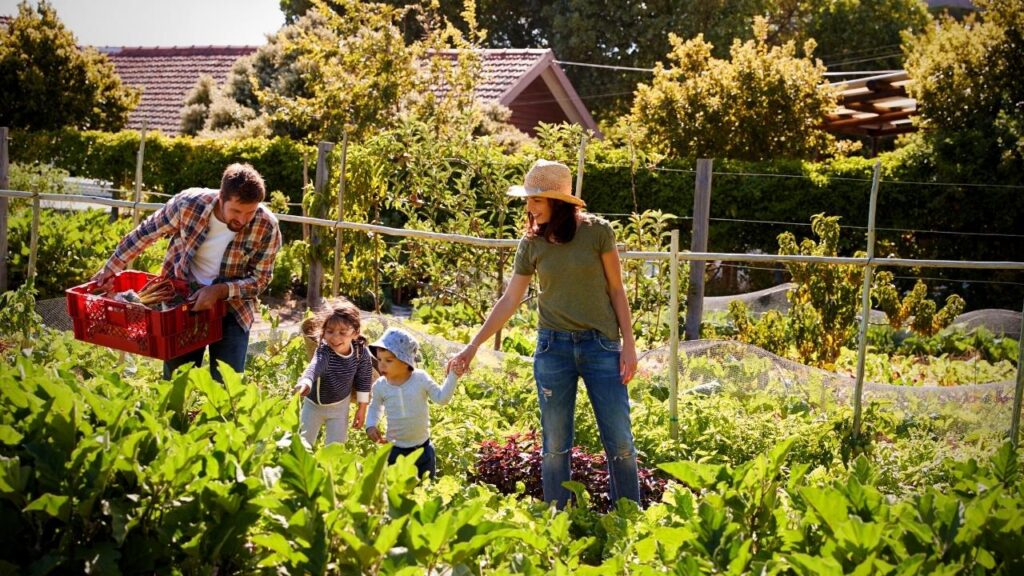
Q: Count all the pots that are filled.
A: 0